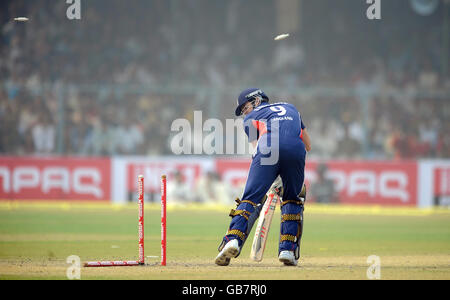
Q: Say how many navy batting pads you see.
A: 2